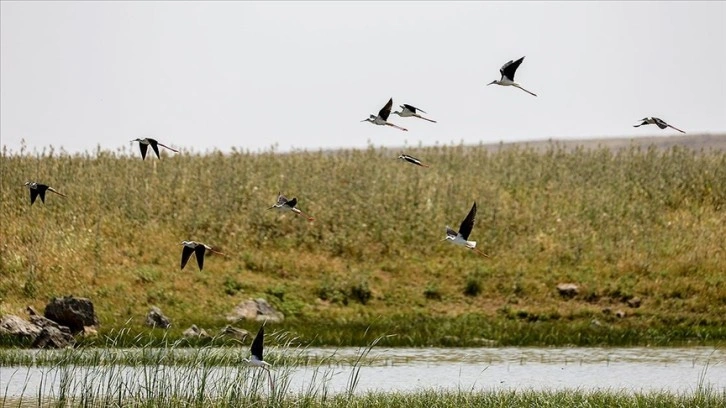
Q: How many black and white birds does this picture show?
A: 11